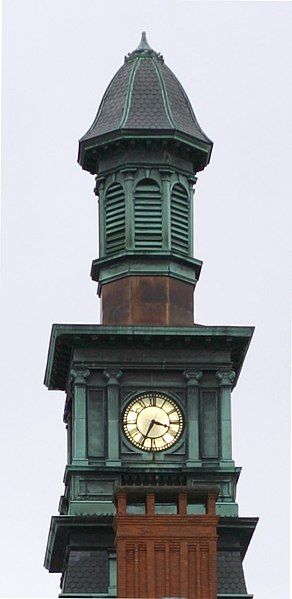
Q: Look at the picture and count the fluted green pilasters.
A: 4